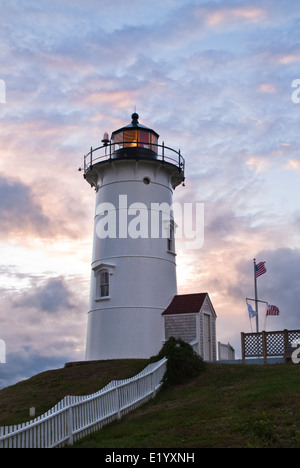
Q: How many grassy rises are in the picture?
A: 1